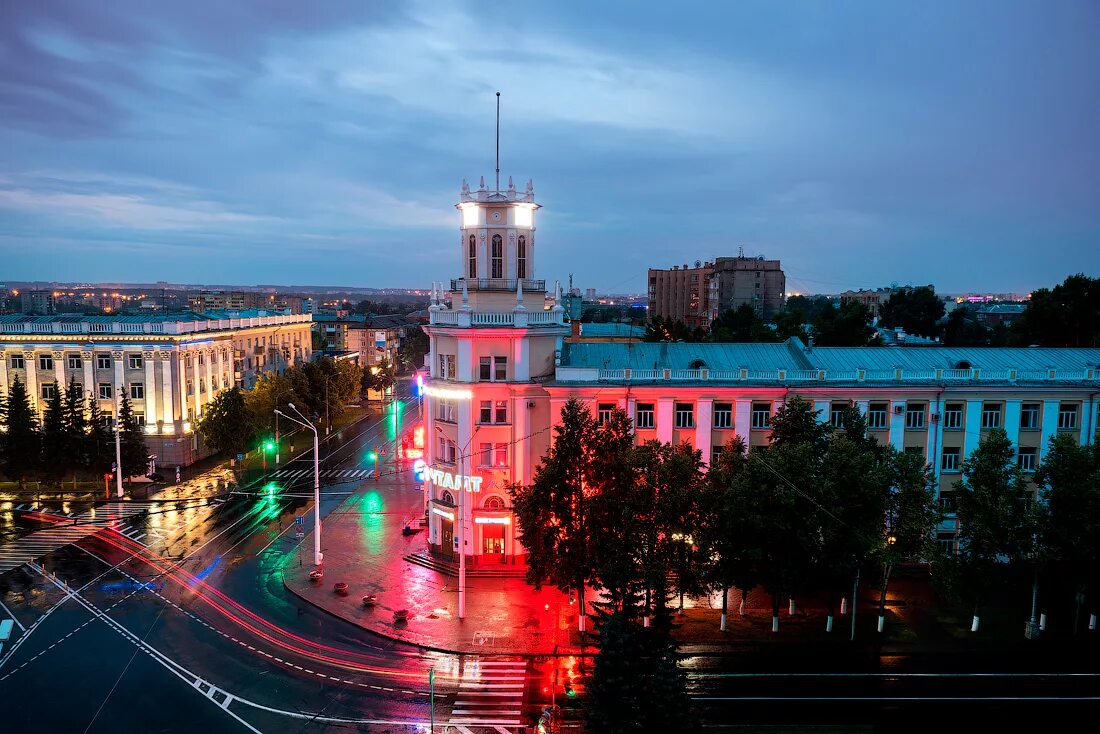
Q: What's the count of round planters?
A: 4